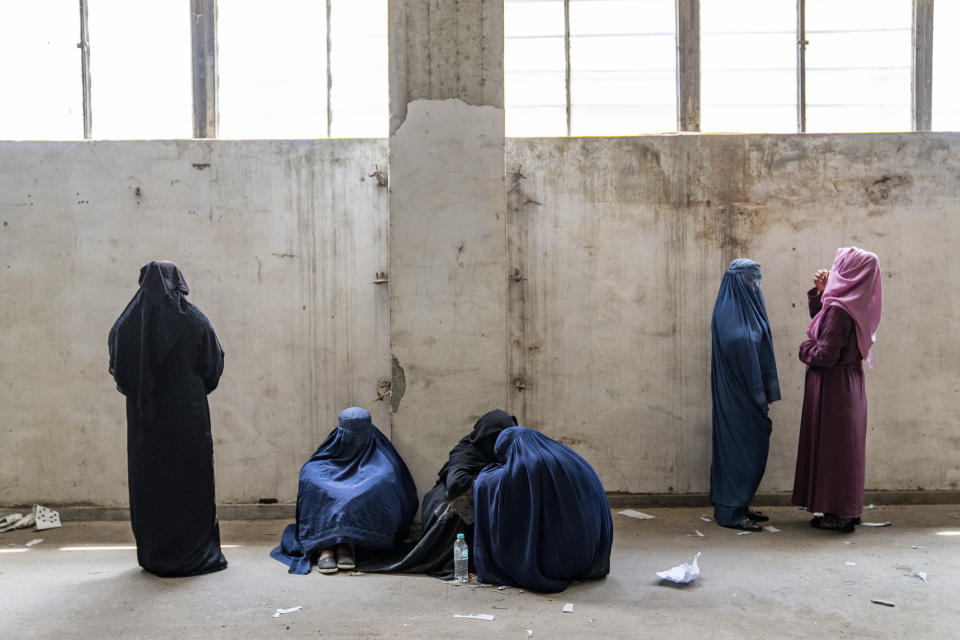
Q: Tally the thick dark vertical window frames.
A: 3